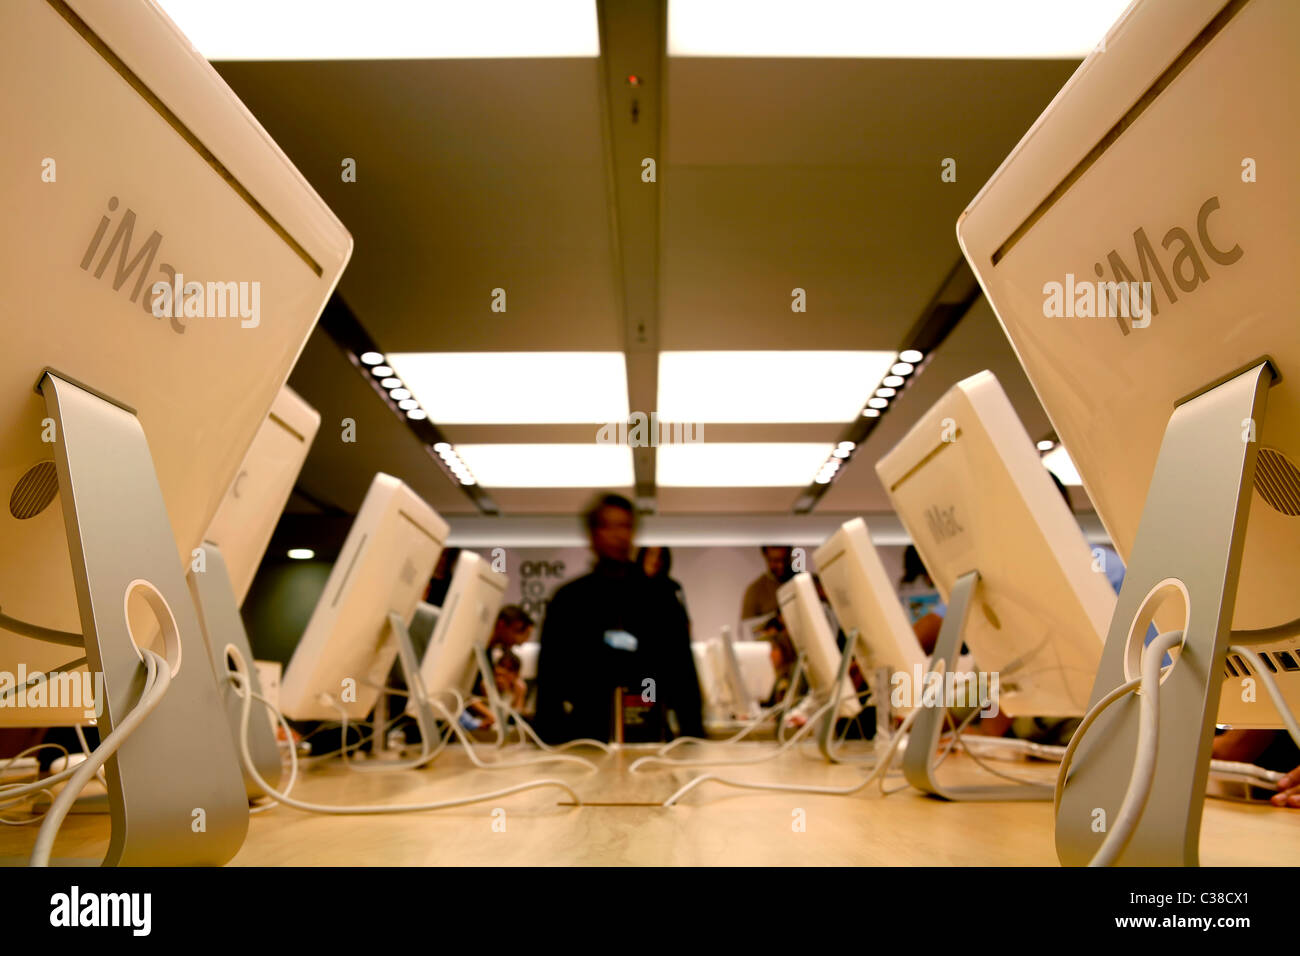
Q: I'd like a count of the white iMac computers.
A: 8